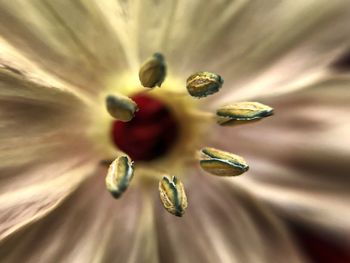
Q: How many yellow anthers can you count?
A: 7